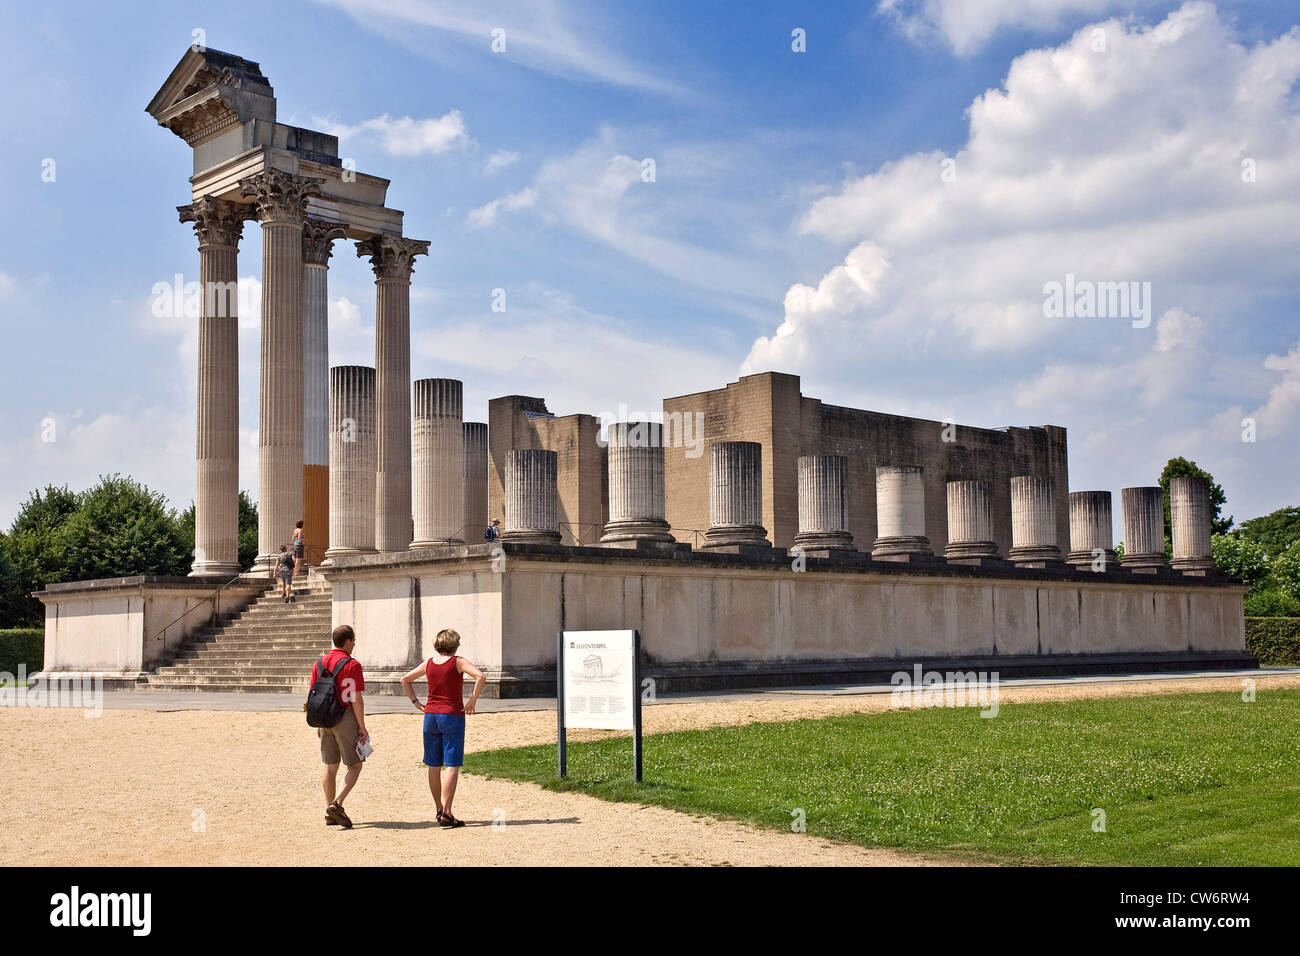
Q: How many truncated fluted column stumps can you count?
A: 13